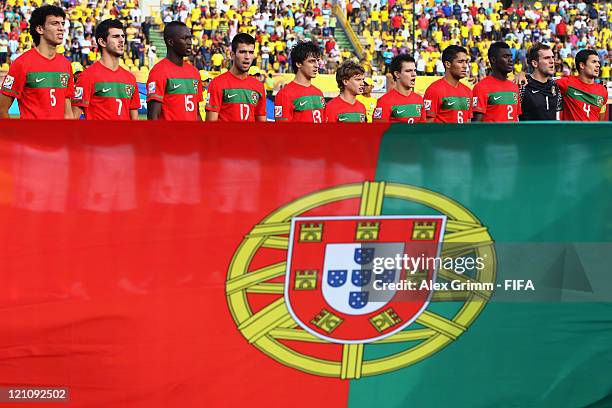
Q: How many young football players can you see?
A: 11